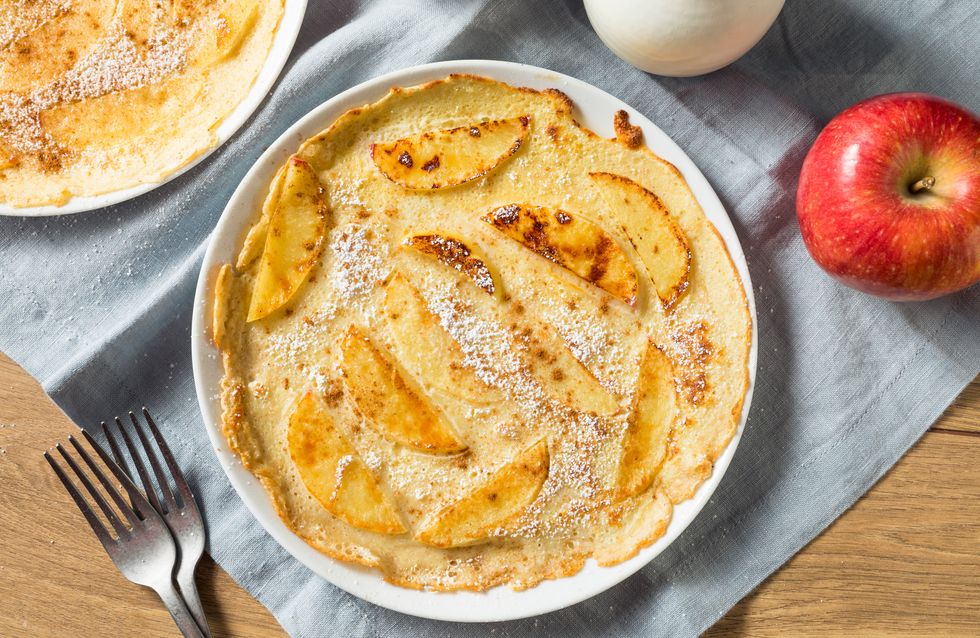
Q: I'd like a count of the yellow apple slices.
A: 11